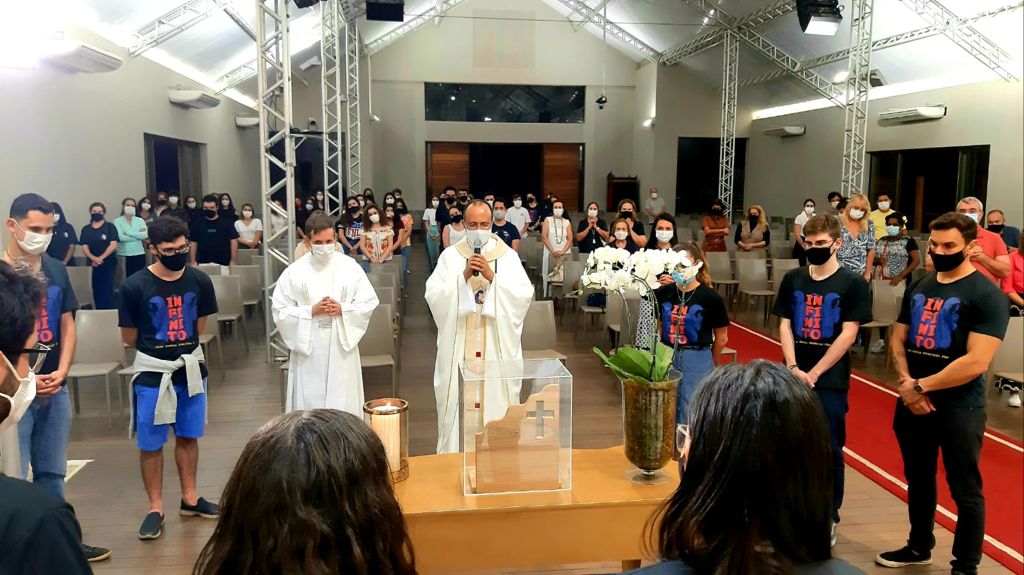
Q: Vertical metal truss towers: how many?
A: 5